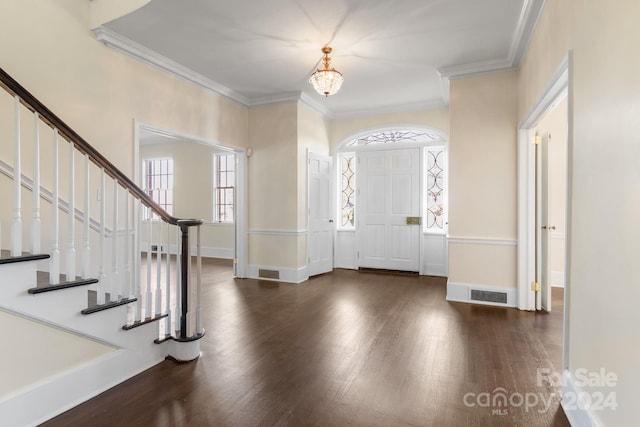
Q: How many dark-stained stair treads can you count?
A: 5